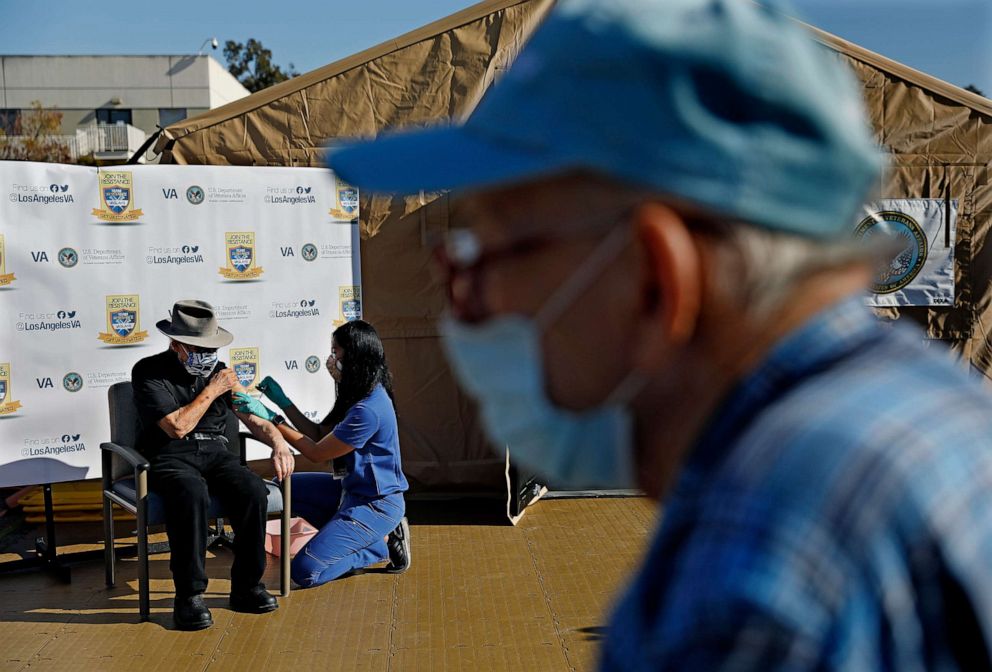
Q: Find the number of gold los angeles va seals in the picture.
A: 8